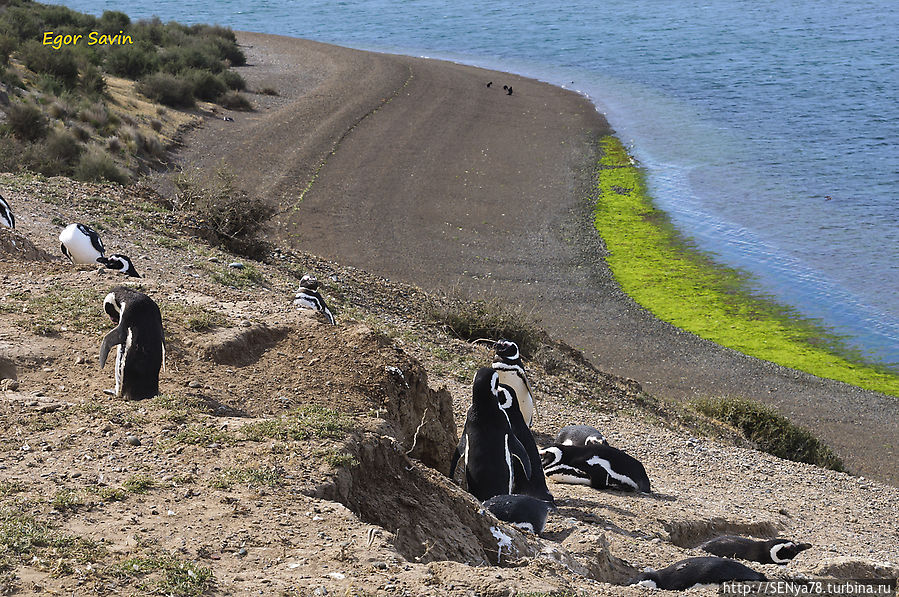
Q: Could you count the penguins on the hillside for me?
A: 13